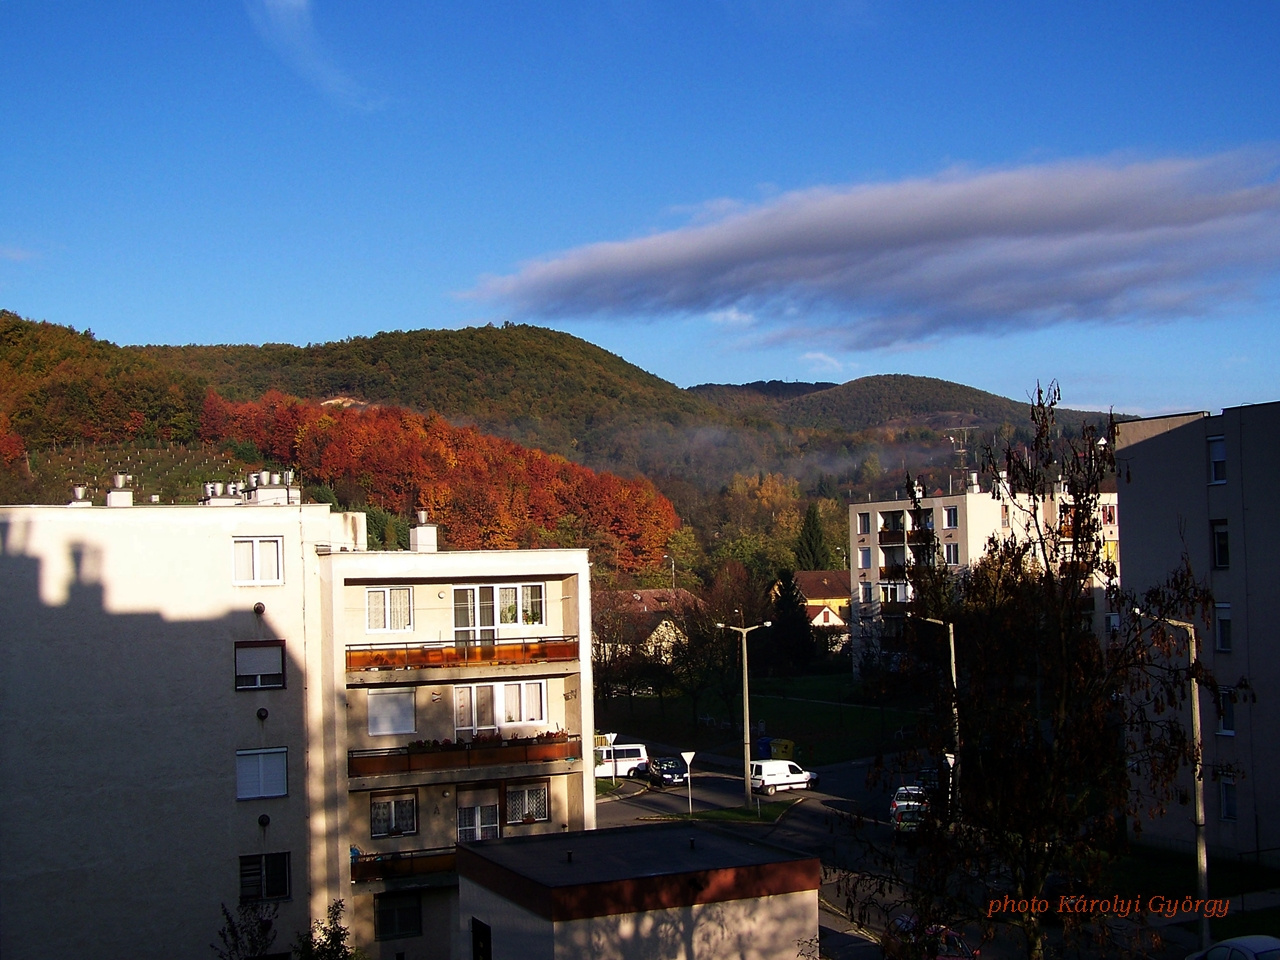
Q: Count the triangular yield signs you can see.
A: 3